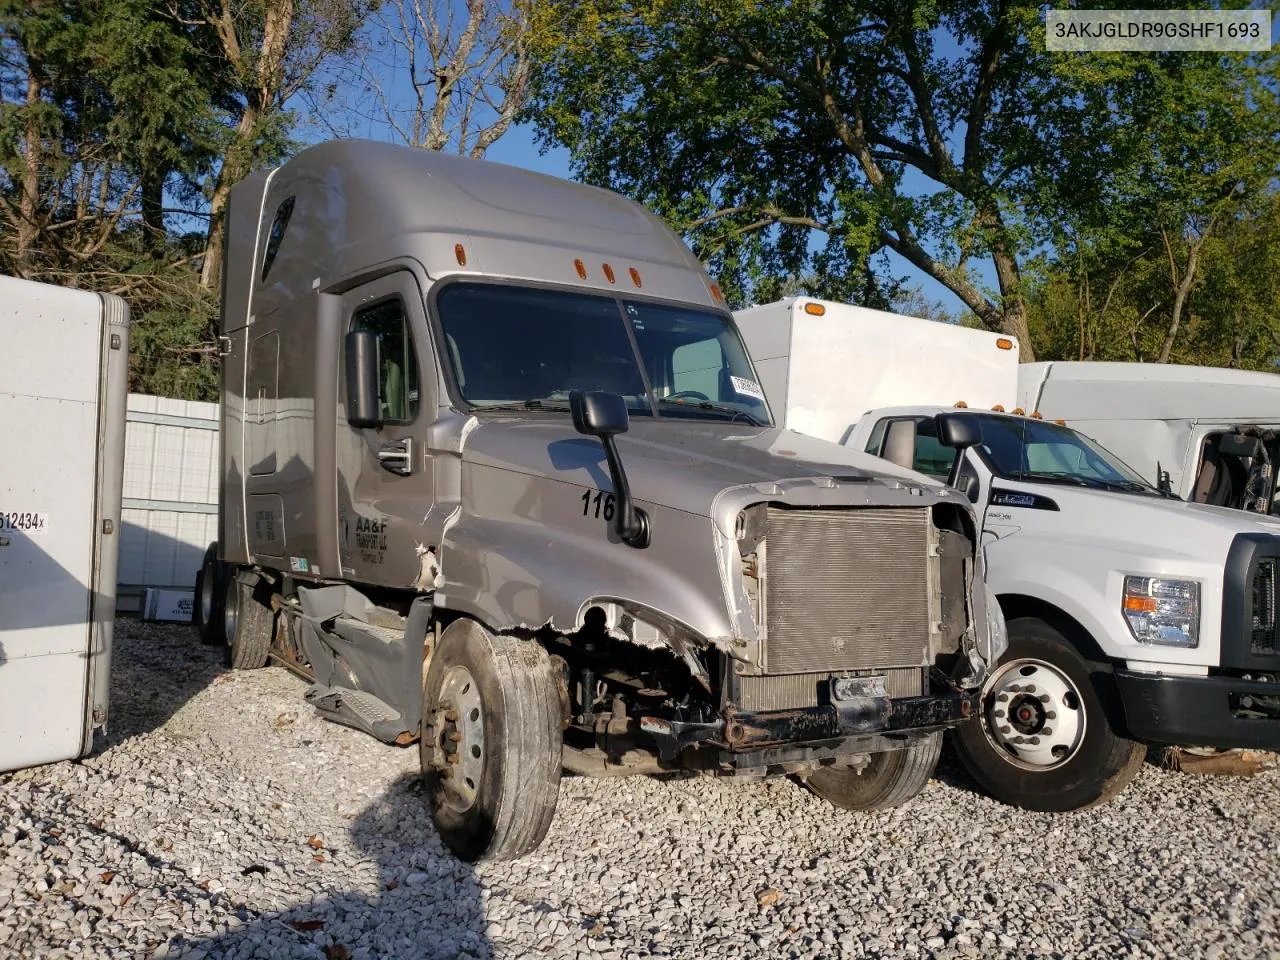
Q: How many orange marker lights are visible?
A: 12